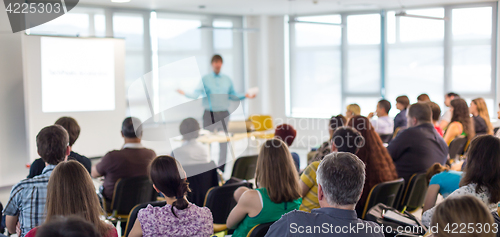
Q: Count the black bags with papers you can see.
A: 1